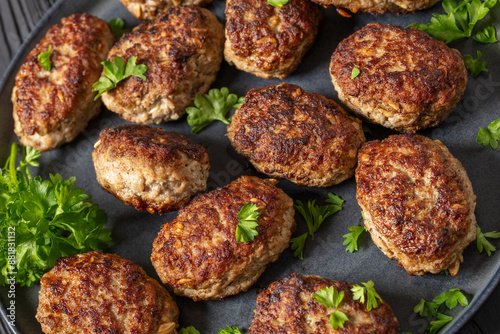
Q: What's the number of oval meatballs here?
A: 12